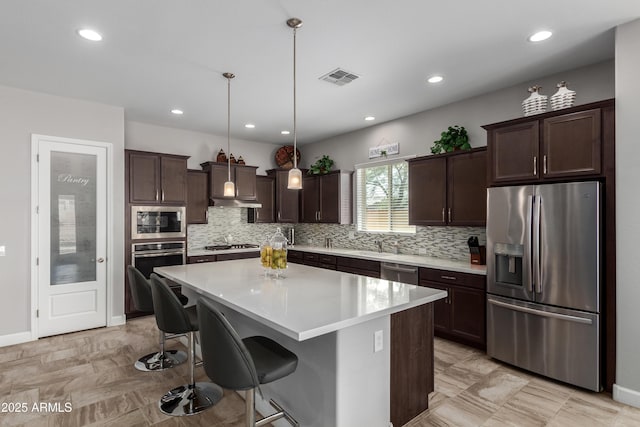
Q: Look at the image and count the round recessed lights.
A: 7